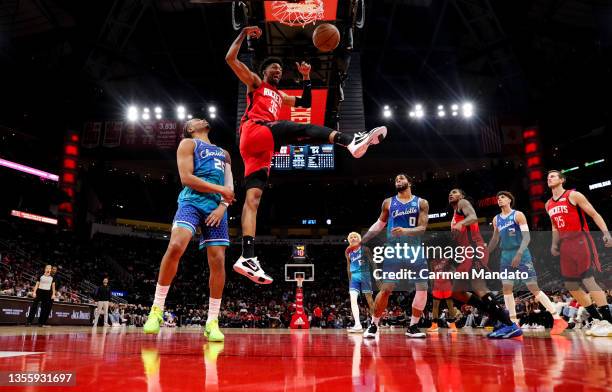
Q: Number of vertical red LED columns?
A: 2